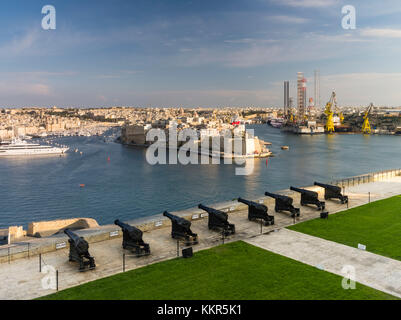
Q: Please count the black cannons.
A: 8